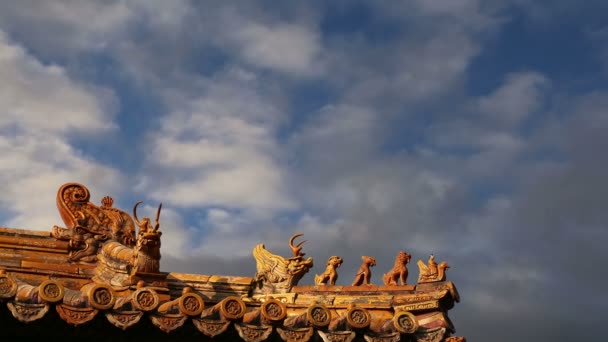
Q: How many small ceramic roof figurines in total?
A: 4